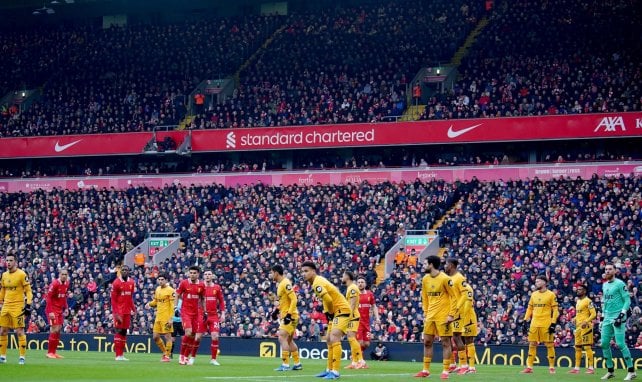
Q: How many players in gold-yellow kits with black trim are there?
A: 10